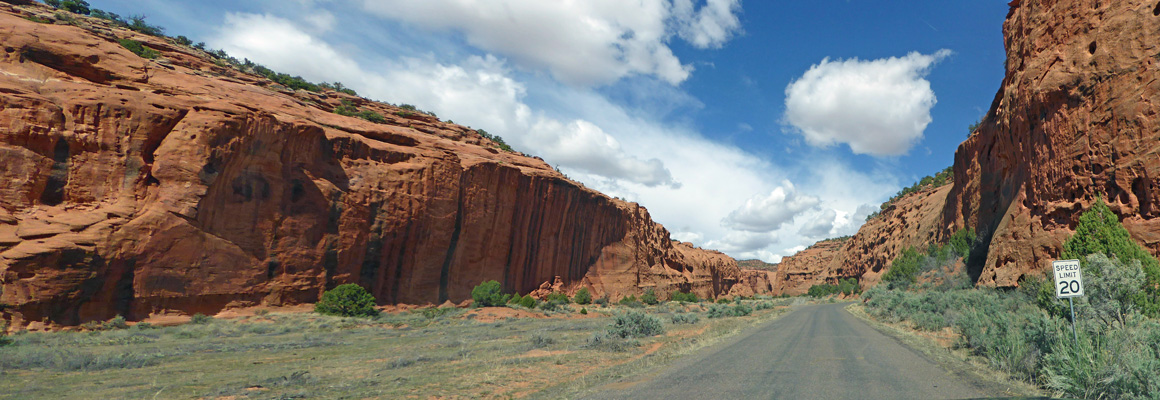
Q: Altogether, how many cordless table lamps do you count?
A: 0